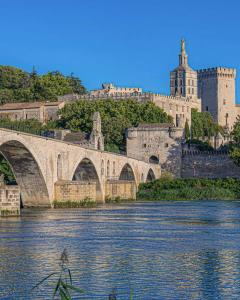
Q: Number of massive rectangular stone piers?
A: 3